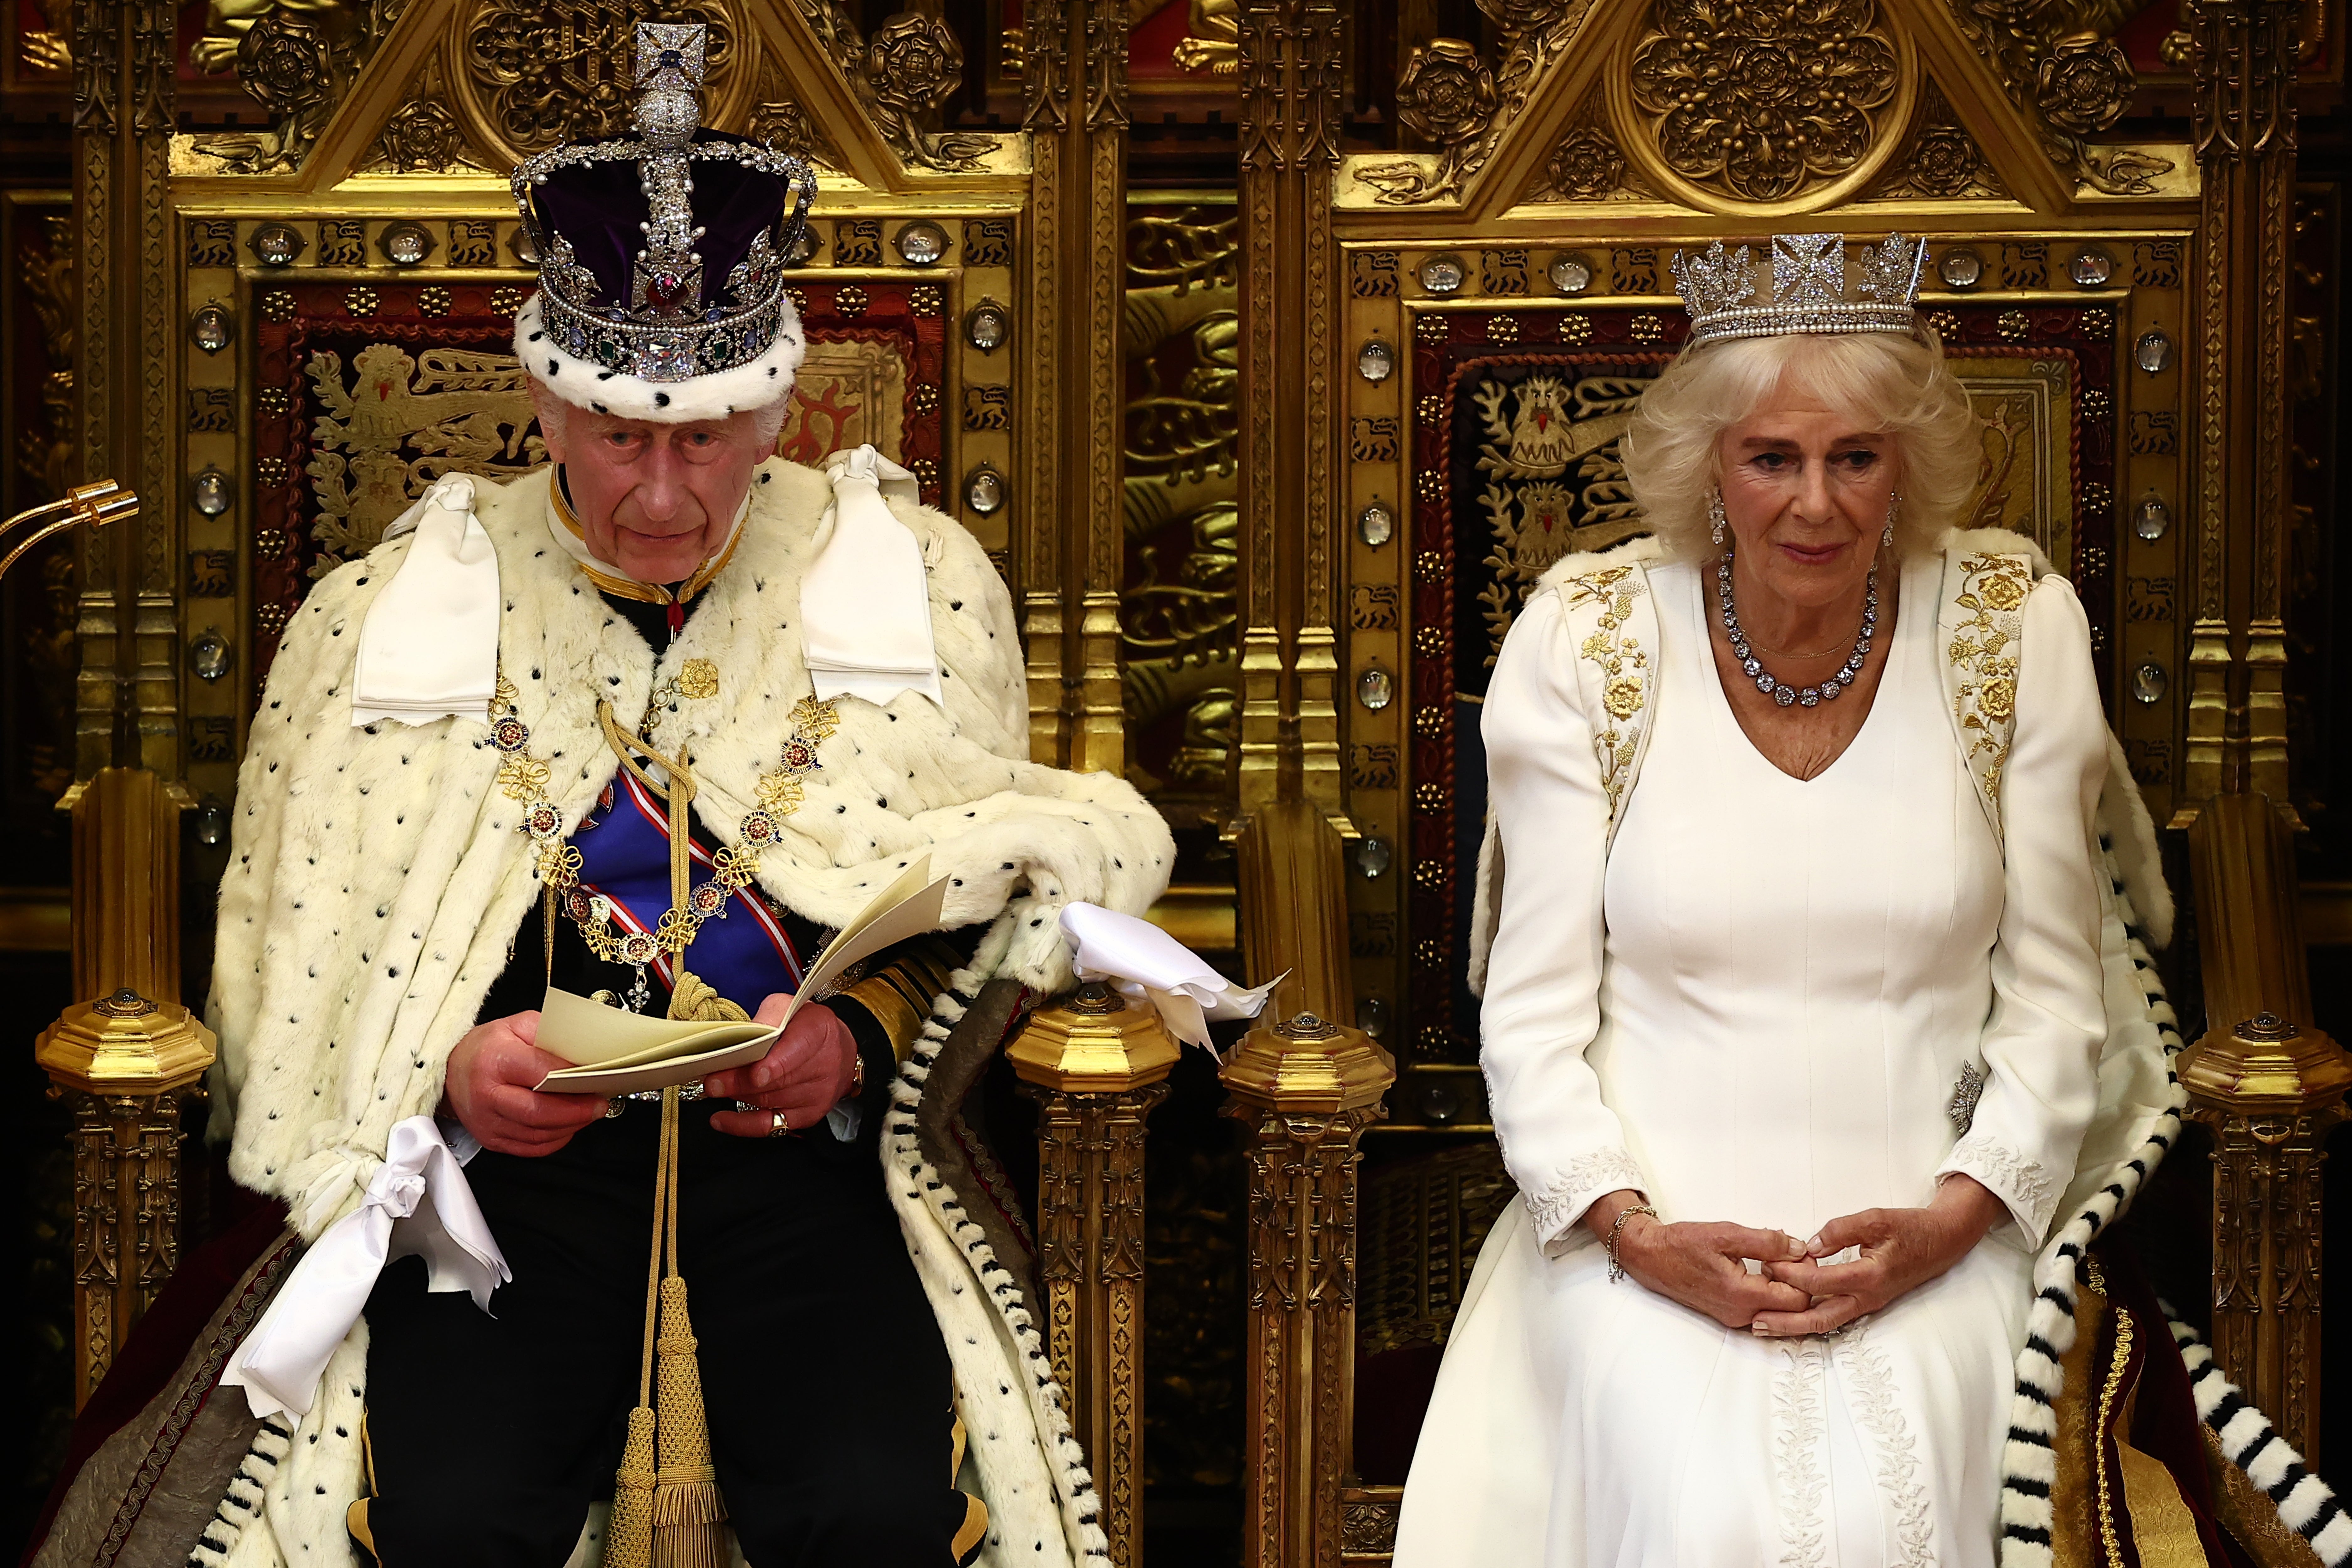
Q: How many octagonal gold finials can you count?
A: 4